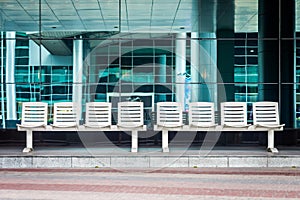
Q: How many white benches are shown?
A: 2